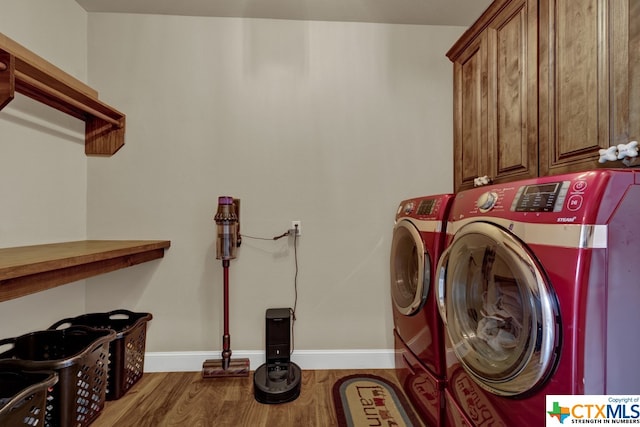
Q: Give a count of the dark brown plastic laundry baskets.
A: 3